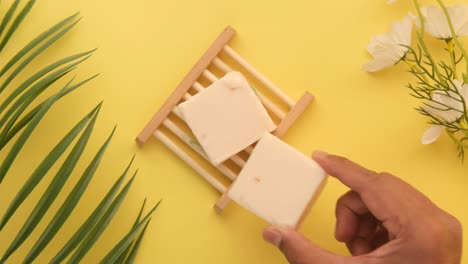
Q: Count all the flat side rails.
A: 2